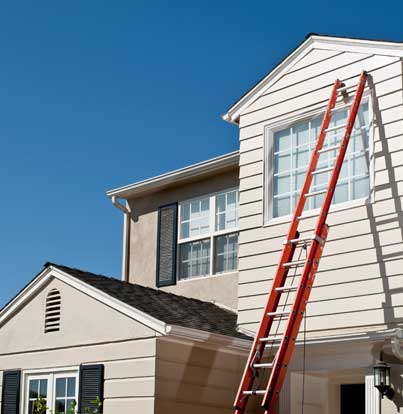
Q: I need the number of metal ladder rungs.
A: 14